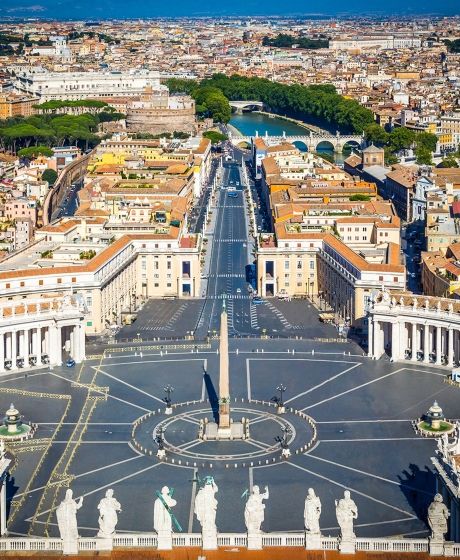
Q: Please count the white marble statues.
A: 8